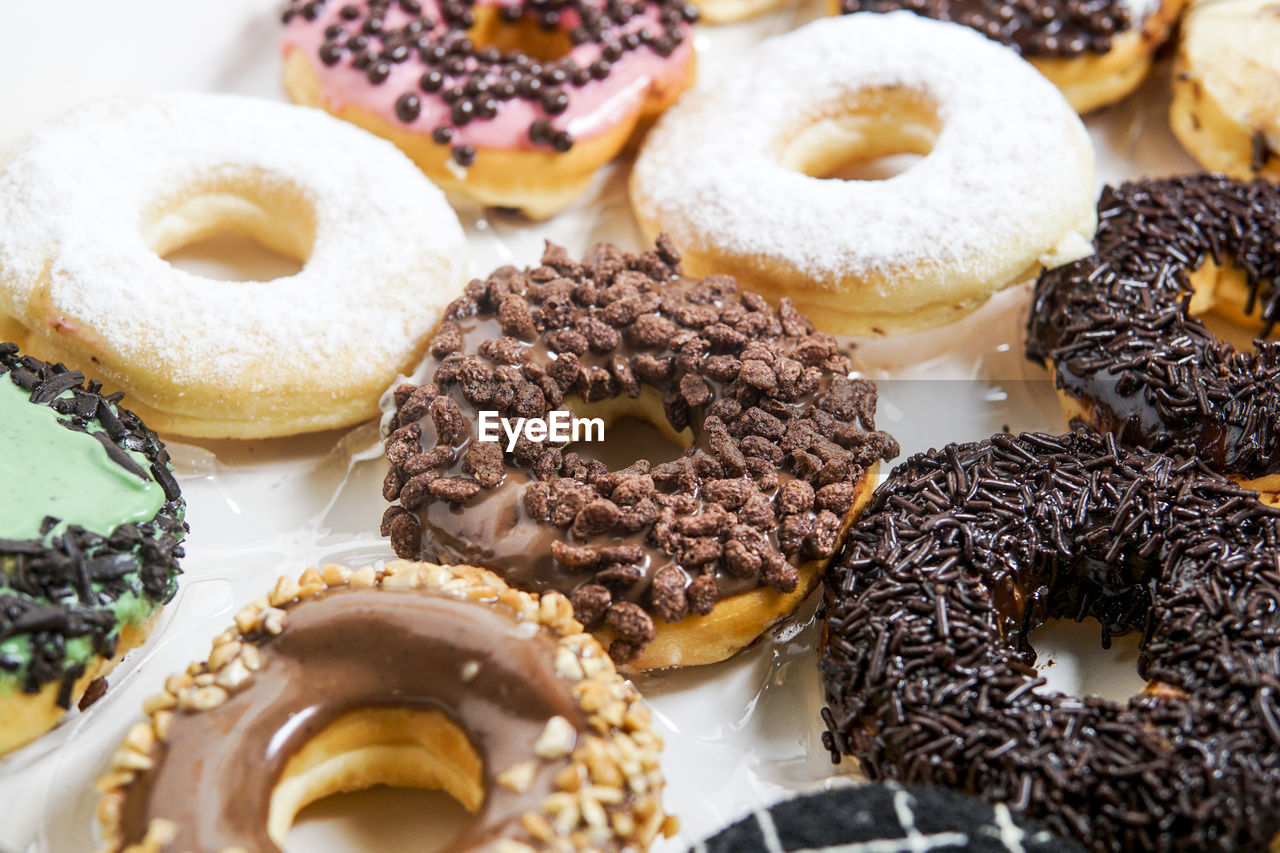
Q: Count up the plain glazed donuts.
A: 0